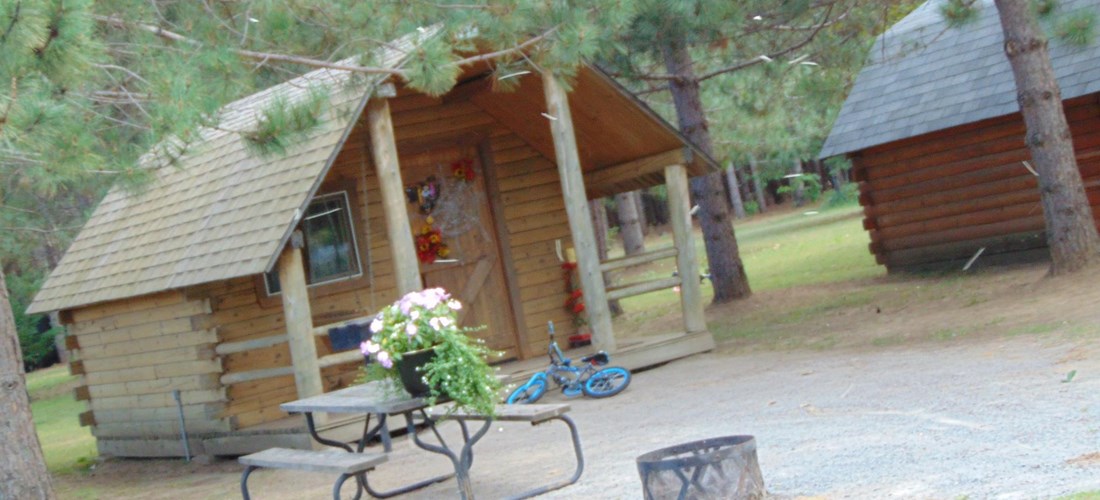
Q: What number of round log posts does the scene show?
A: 4